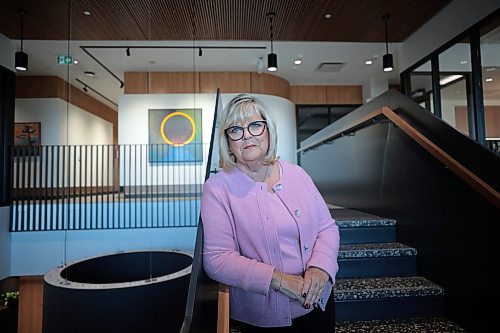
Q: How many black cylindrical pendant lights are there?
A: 3